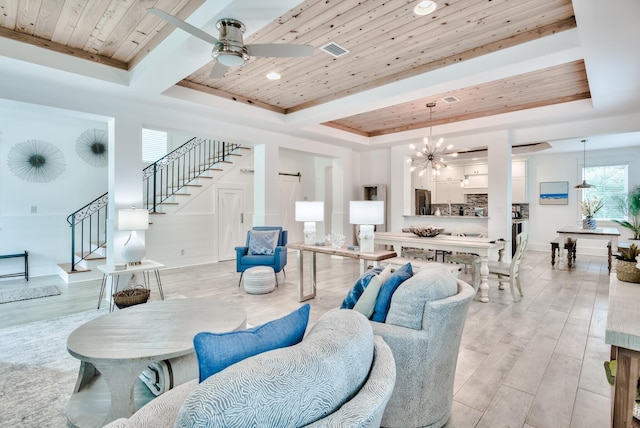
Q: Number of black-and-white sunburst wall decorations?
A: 2